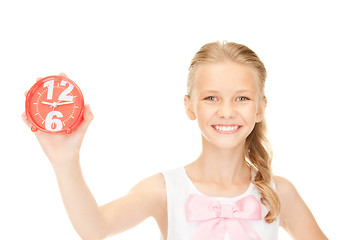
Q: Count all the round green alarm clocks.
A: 0